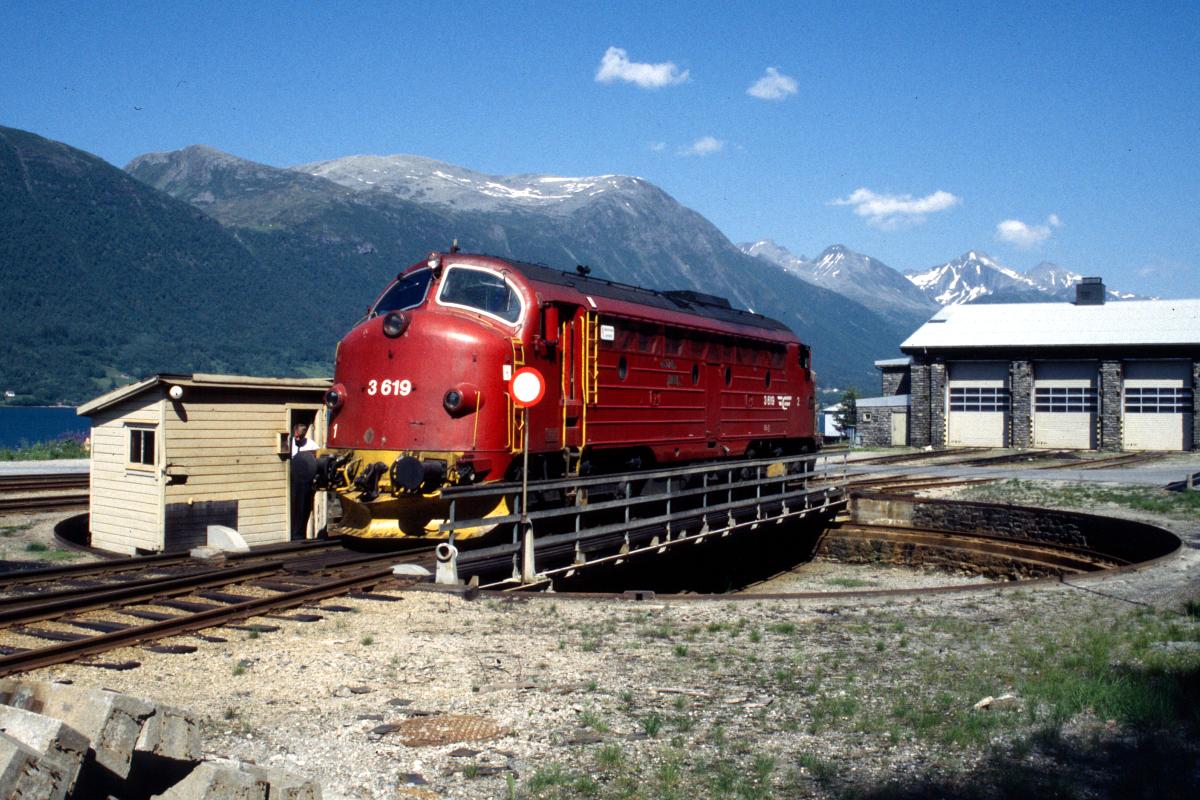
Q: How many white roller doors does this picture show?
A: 3